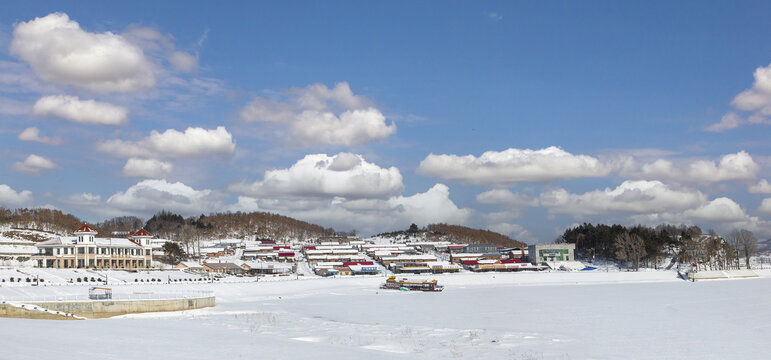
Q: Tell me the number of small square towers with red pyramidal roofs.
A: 2